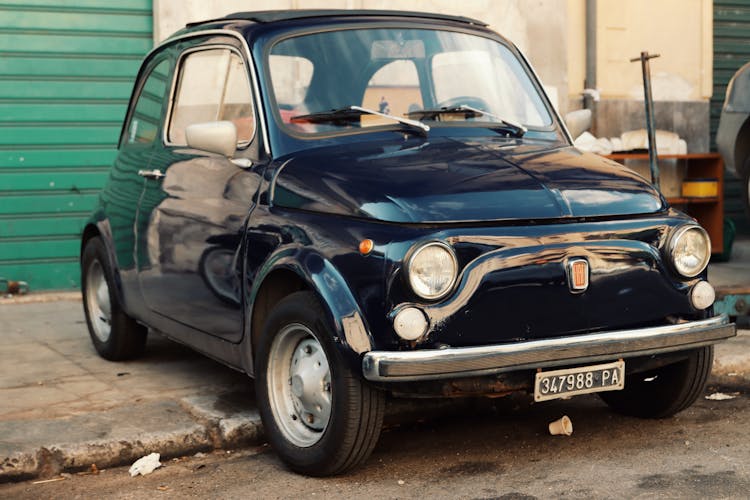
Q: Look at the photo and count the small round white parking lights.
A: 2